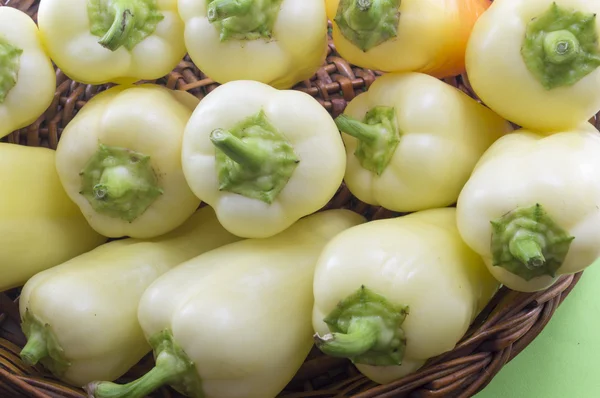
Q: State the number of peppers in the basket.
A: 13